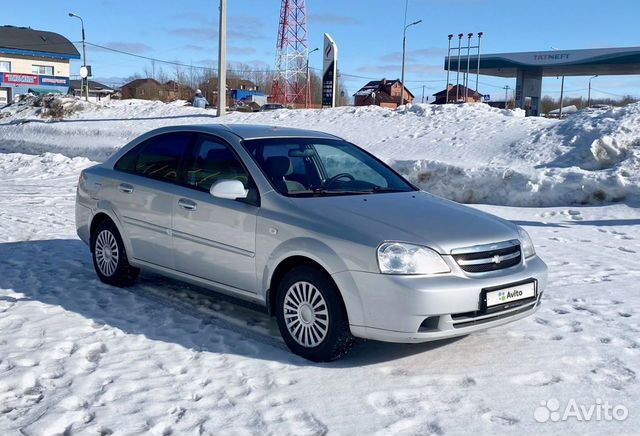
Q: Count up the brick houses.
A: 2